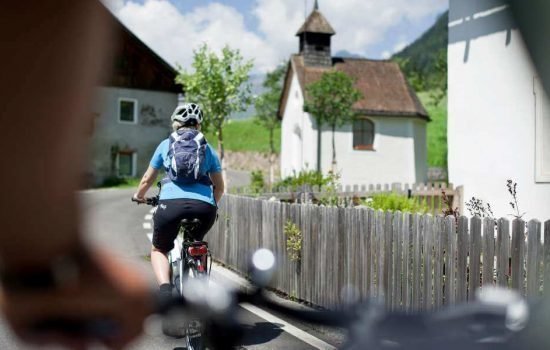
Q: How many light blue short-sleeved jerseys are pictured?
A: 1